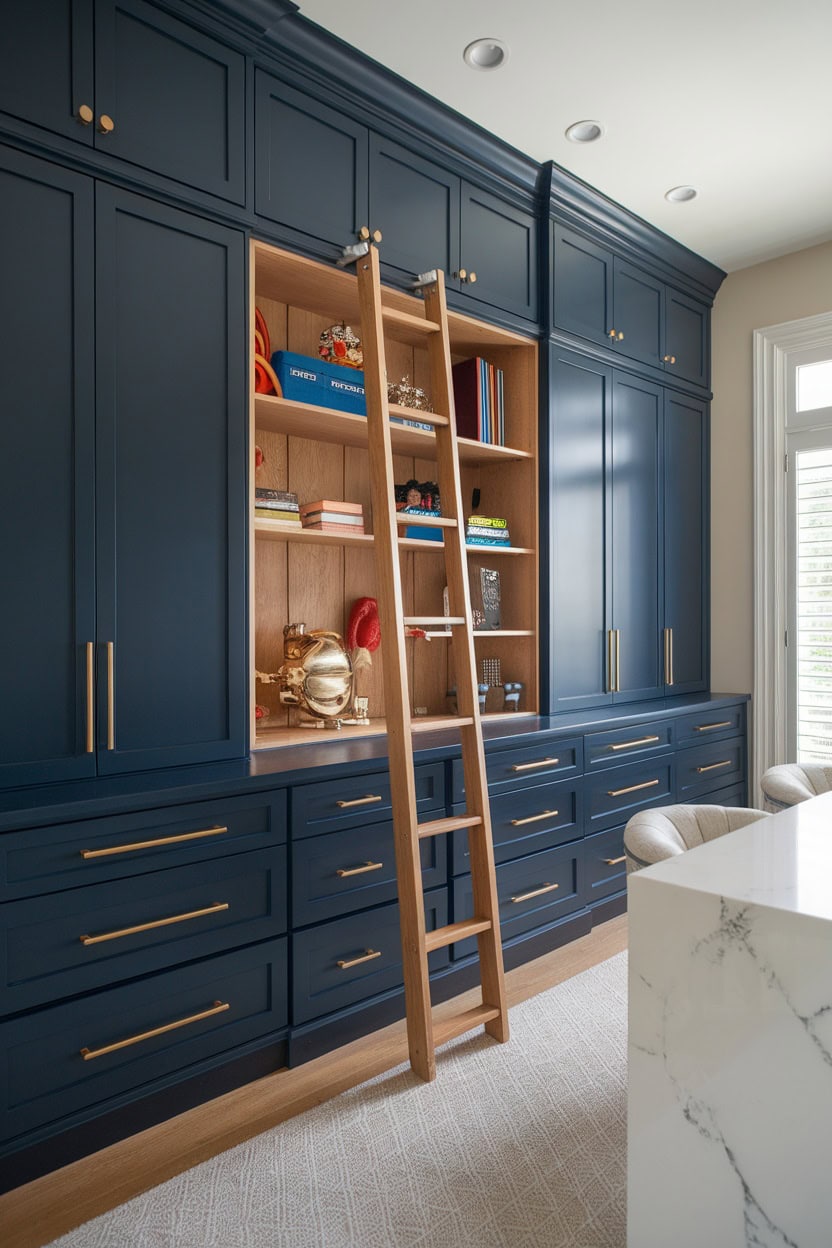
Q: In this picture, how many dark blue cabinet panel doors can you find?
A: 13